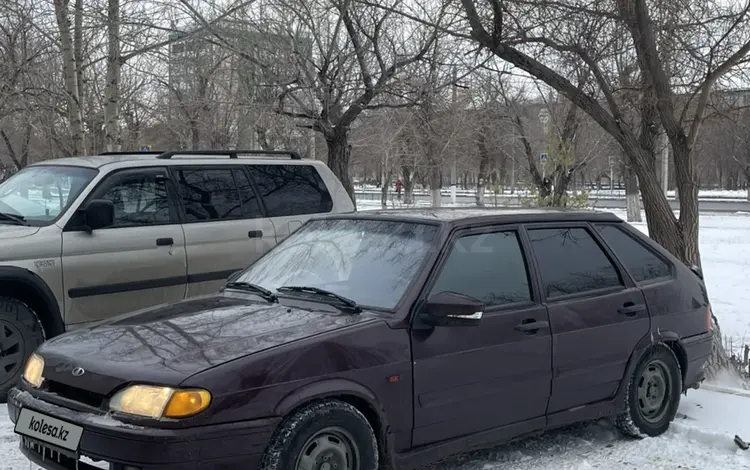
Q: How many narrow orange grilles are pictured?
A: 0